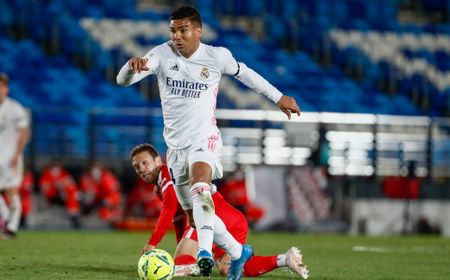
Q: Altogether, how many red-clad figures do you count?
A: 6